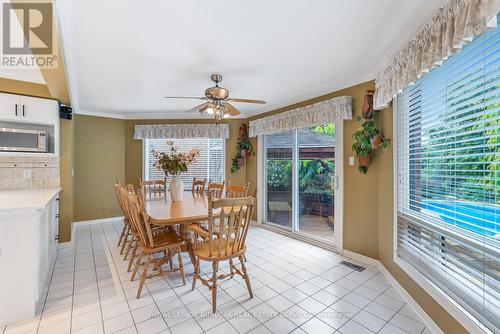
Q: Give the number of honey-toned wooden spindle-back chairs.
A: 8